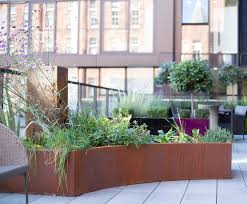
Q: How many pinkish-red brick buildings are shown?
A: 1